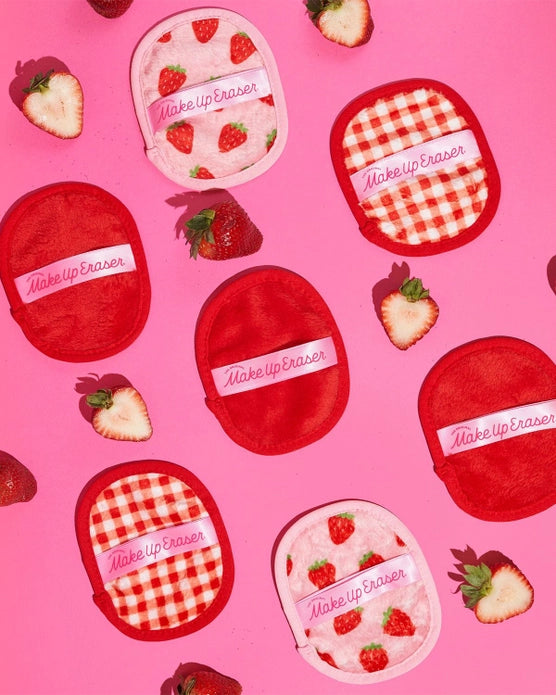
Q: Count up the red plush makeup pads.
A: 3